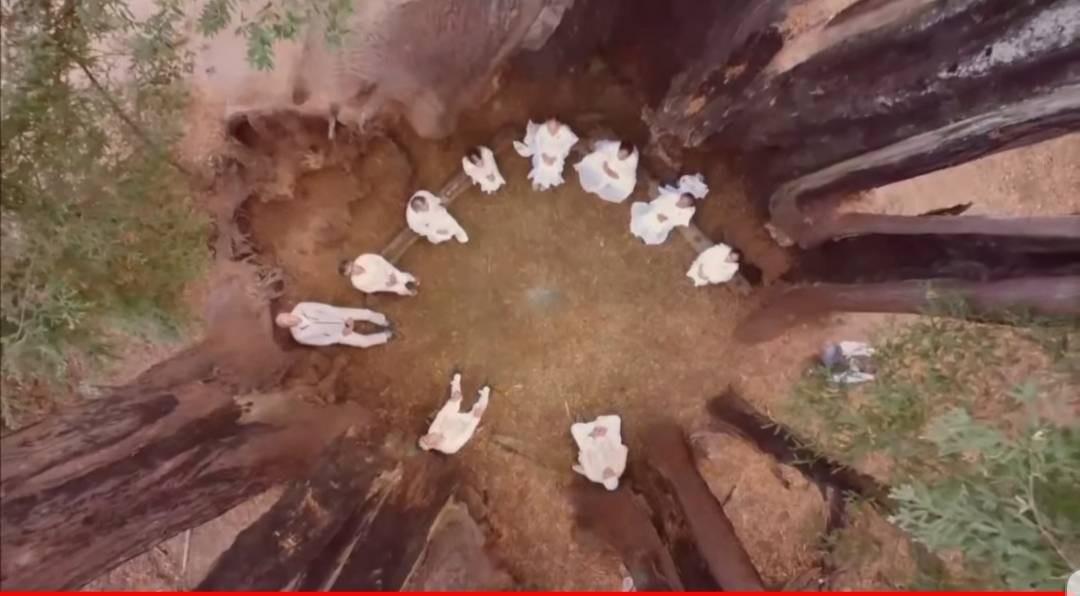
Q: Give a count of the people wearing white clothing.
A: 10